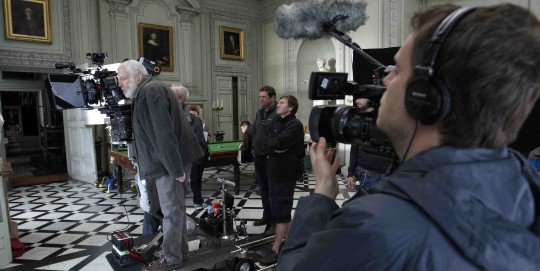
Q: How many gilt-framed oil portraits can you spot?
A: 3